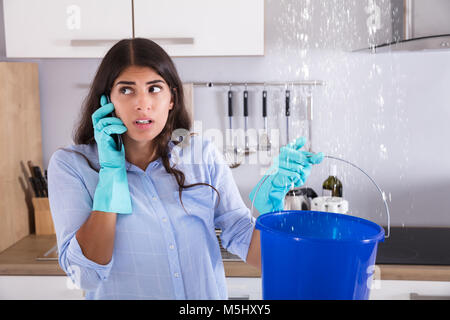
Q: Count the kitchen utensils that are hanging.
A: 5